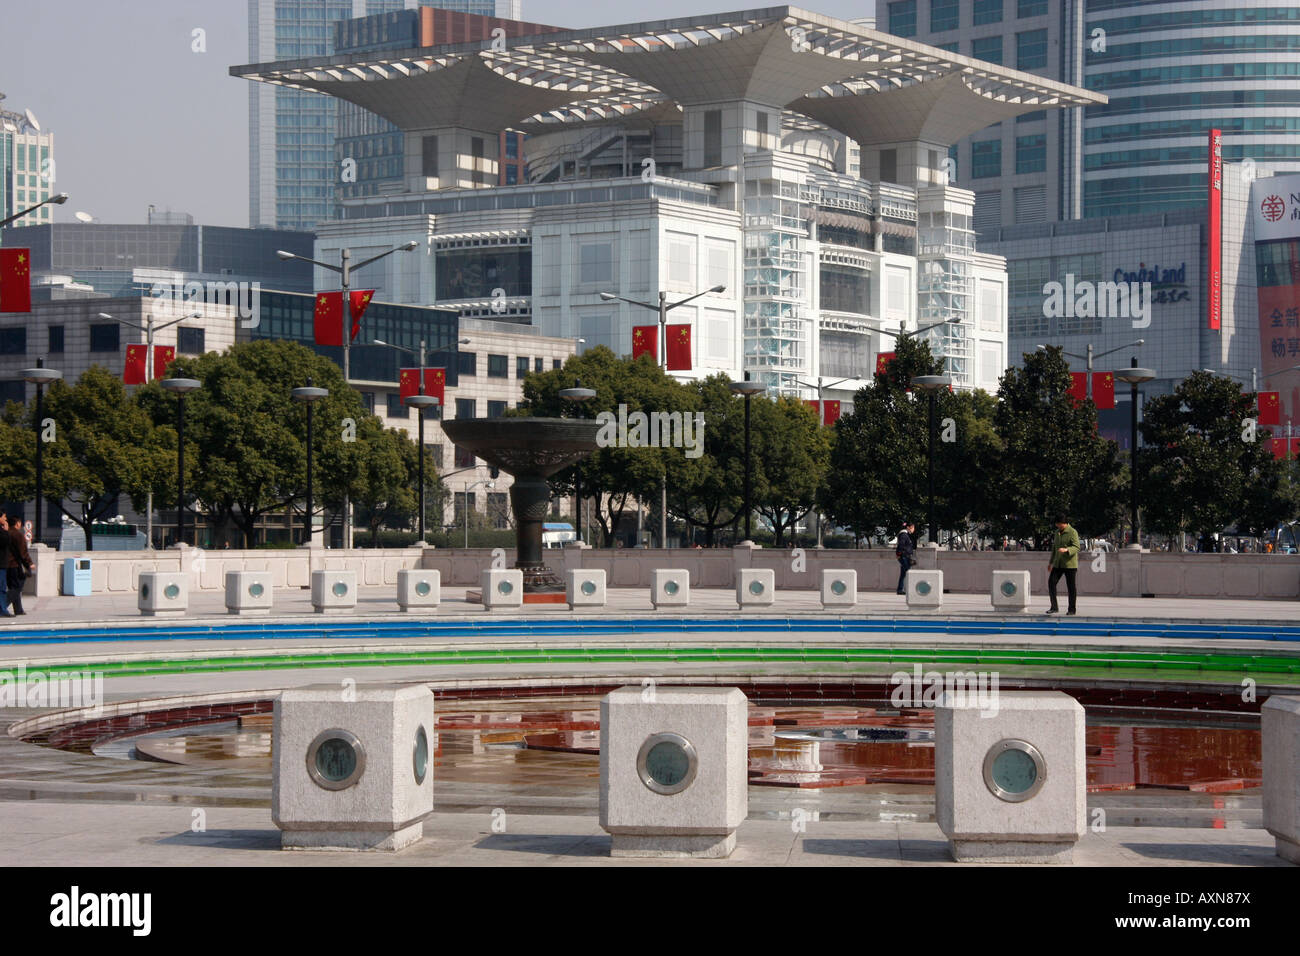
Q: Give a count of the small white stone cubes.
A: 15